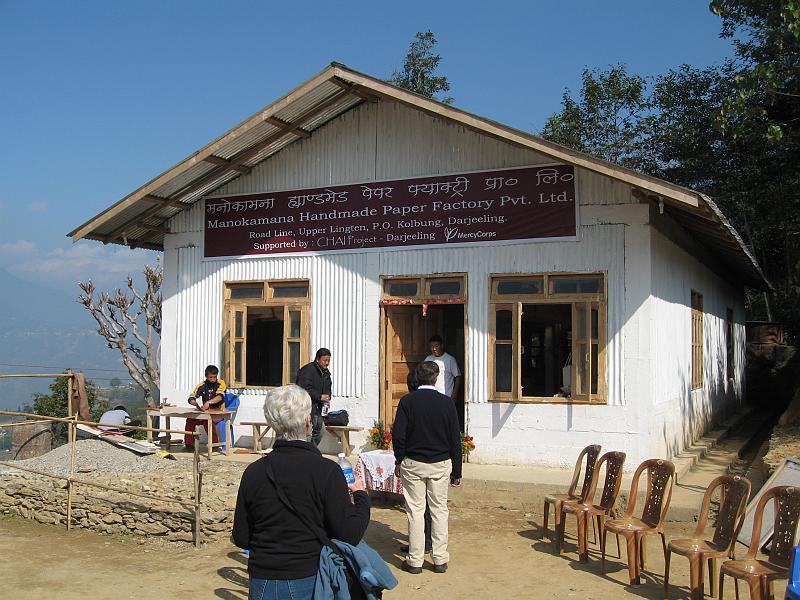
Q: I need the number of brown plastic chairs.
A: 5